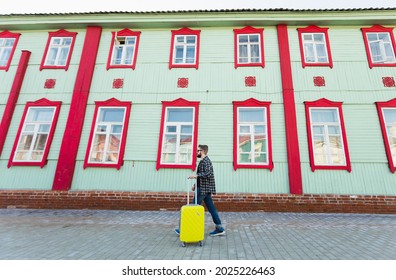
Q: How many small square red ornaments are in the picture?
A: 6